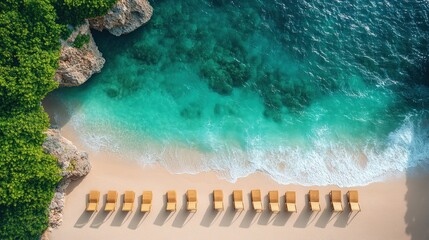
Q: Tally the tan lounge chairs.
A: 14